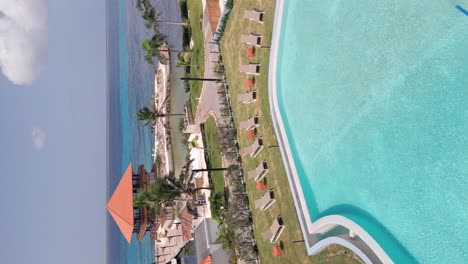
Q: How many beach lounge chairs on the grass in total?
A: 9